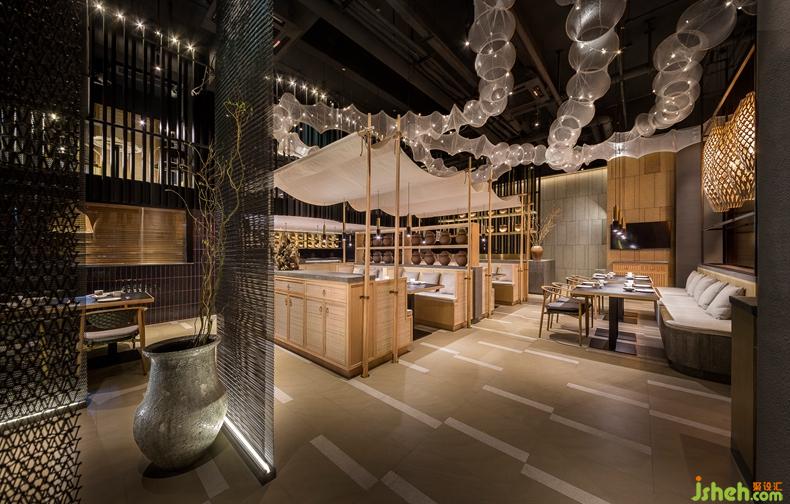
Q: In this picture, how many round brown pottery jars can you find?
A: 12